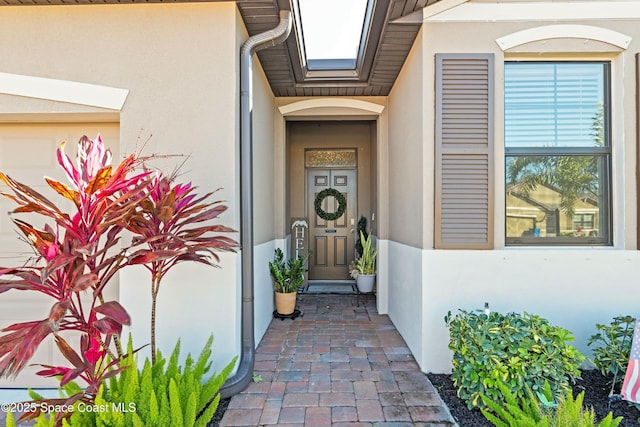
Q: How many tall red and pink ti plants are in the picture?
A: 2